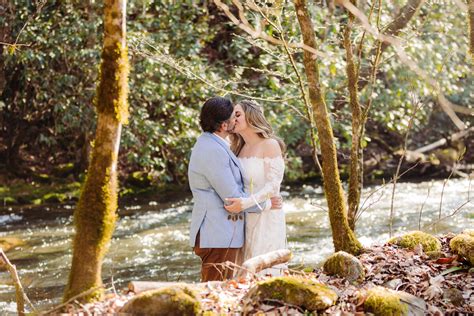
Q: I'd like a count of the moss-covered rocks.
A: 6